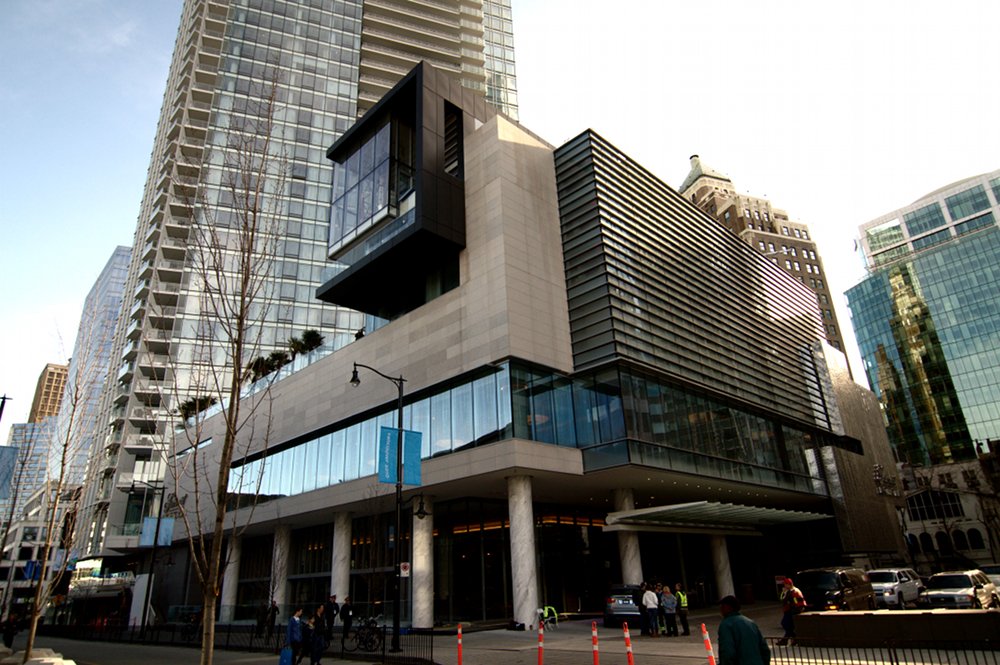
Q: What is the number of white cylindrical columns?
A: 7